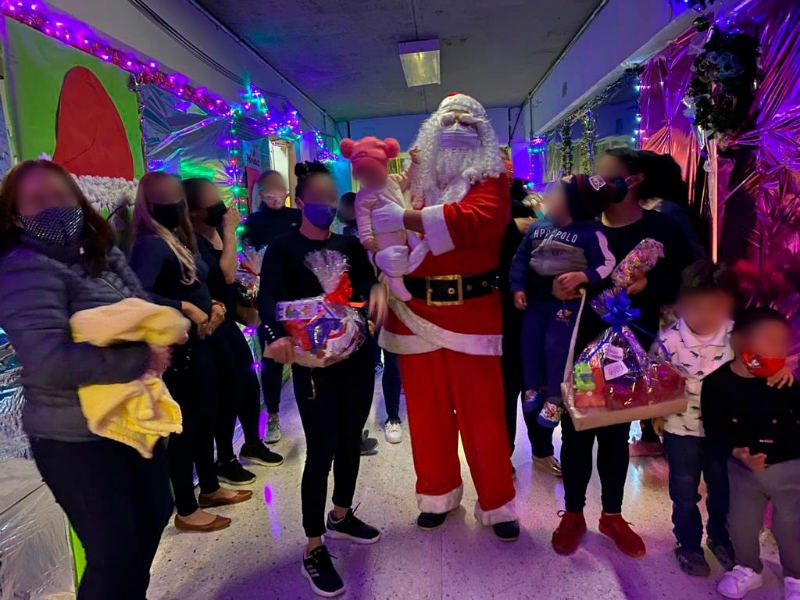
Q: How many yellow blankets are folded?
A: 1